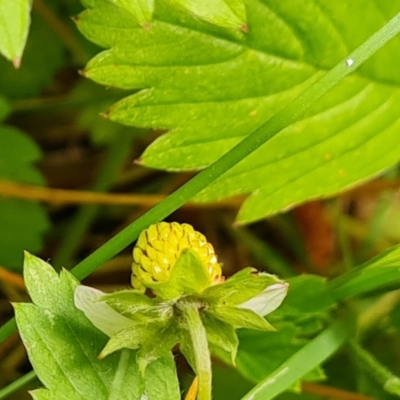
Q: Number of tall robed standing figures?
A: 0